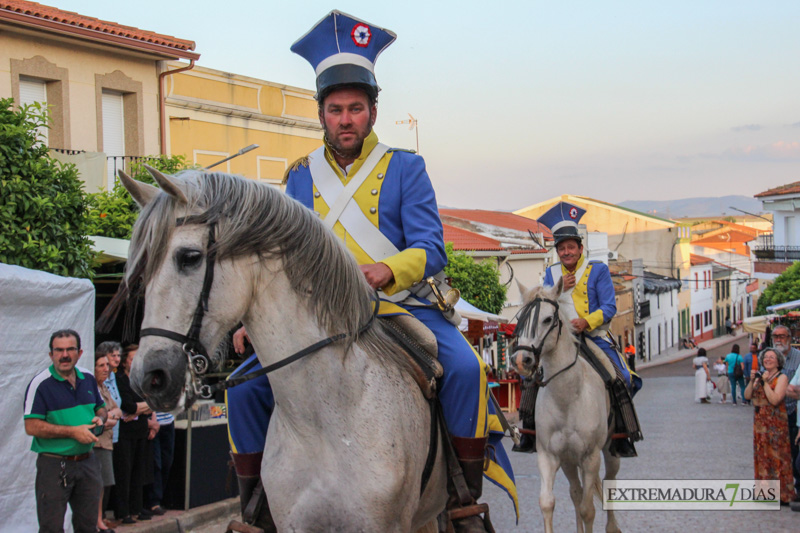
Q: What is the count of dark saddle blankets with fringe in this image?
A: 1